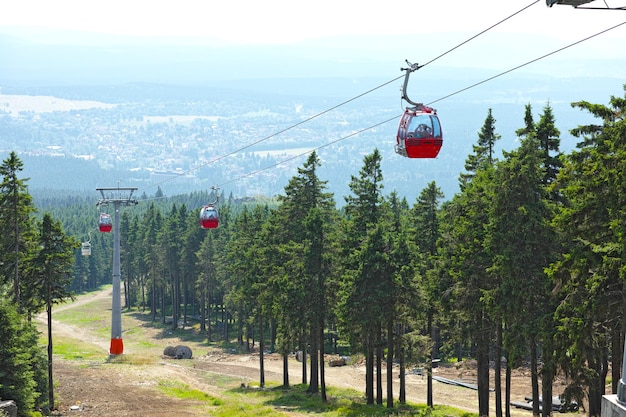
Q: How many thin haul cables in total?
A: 2